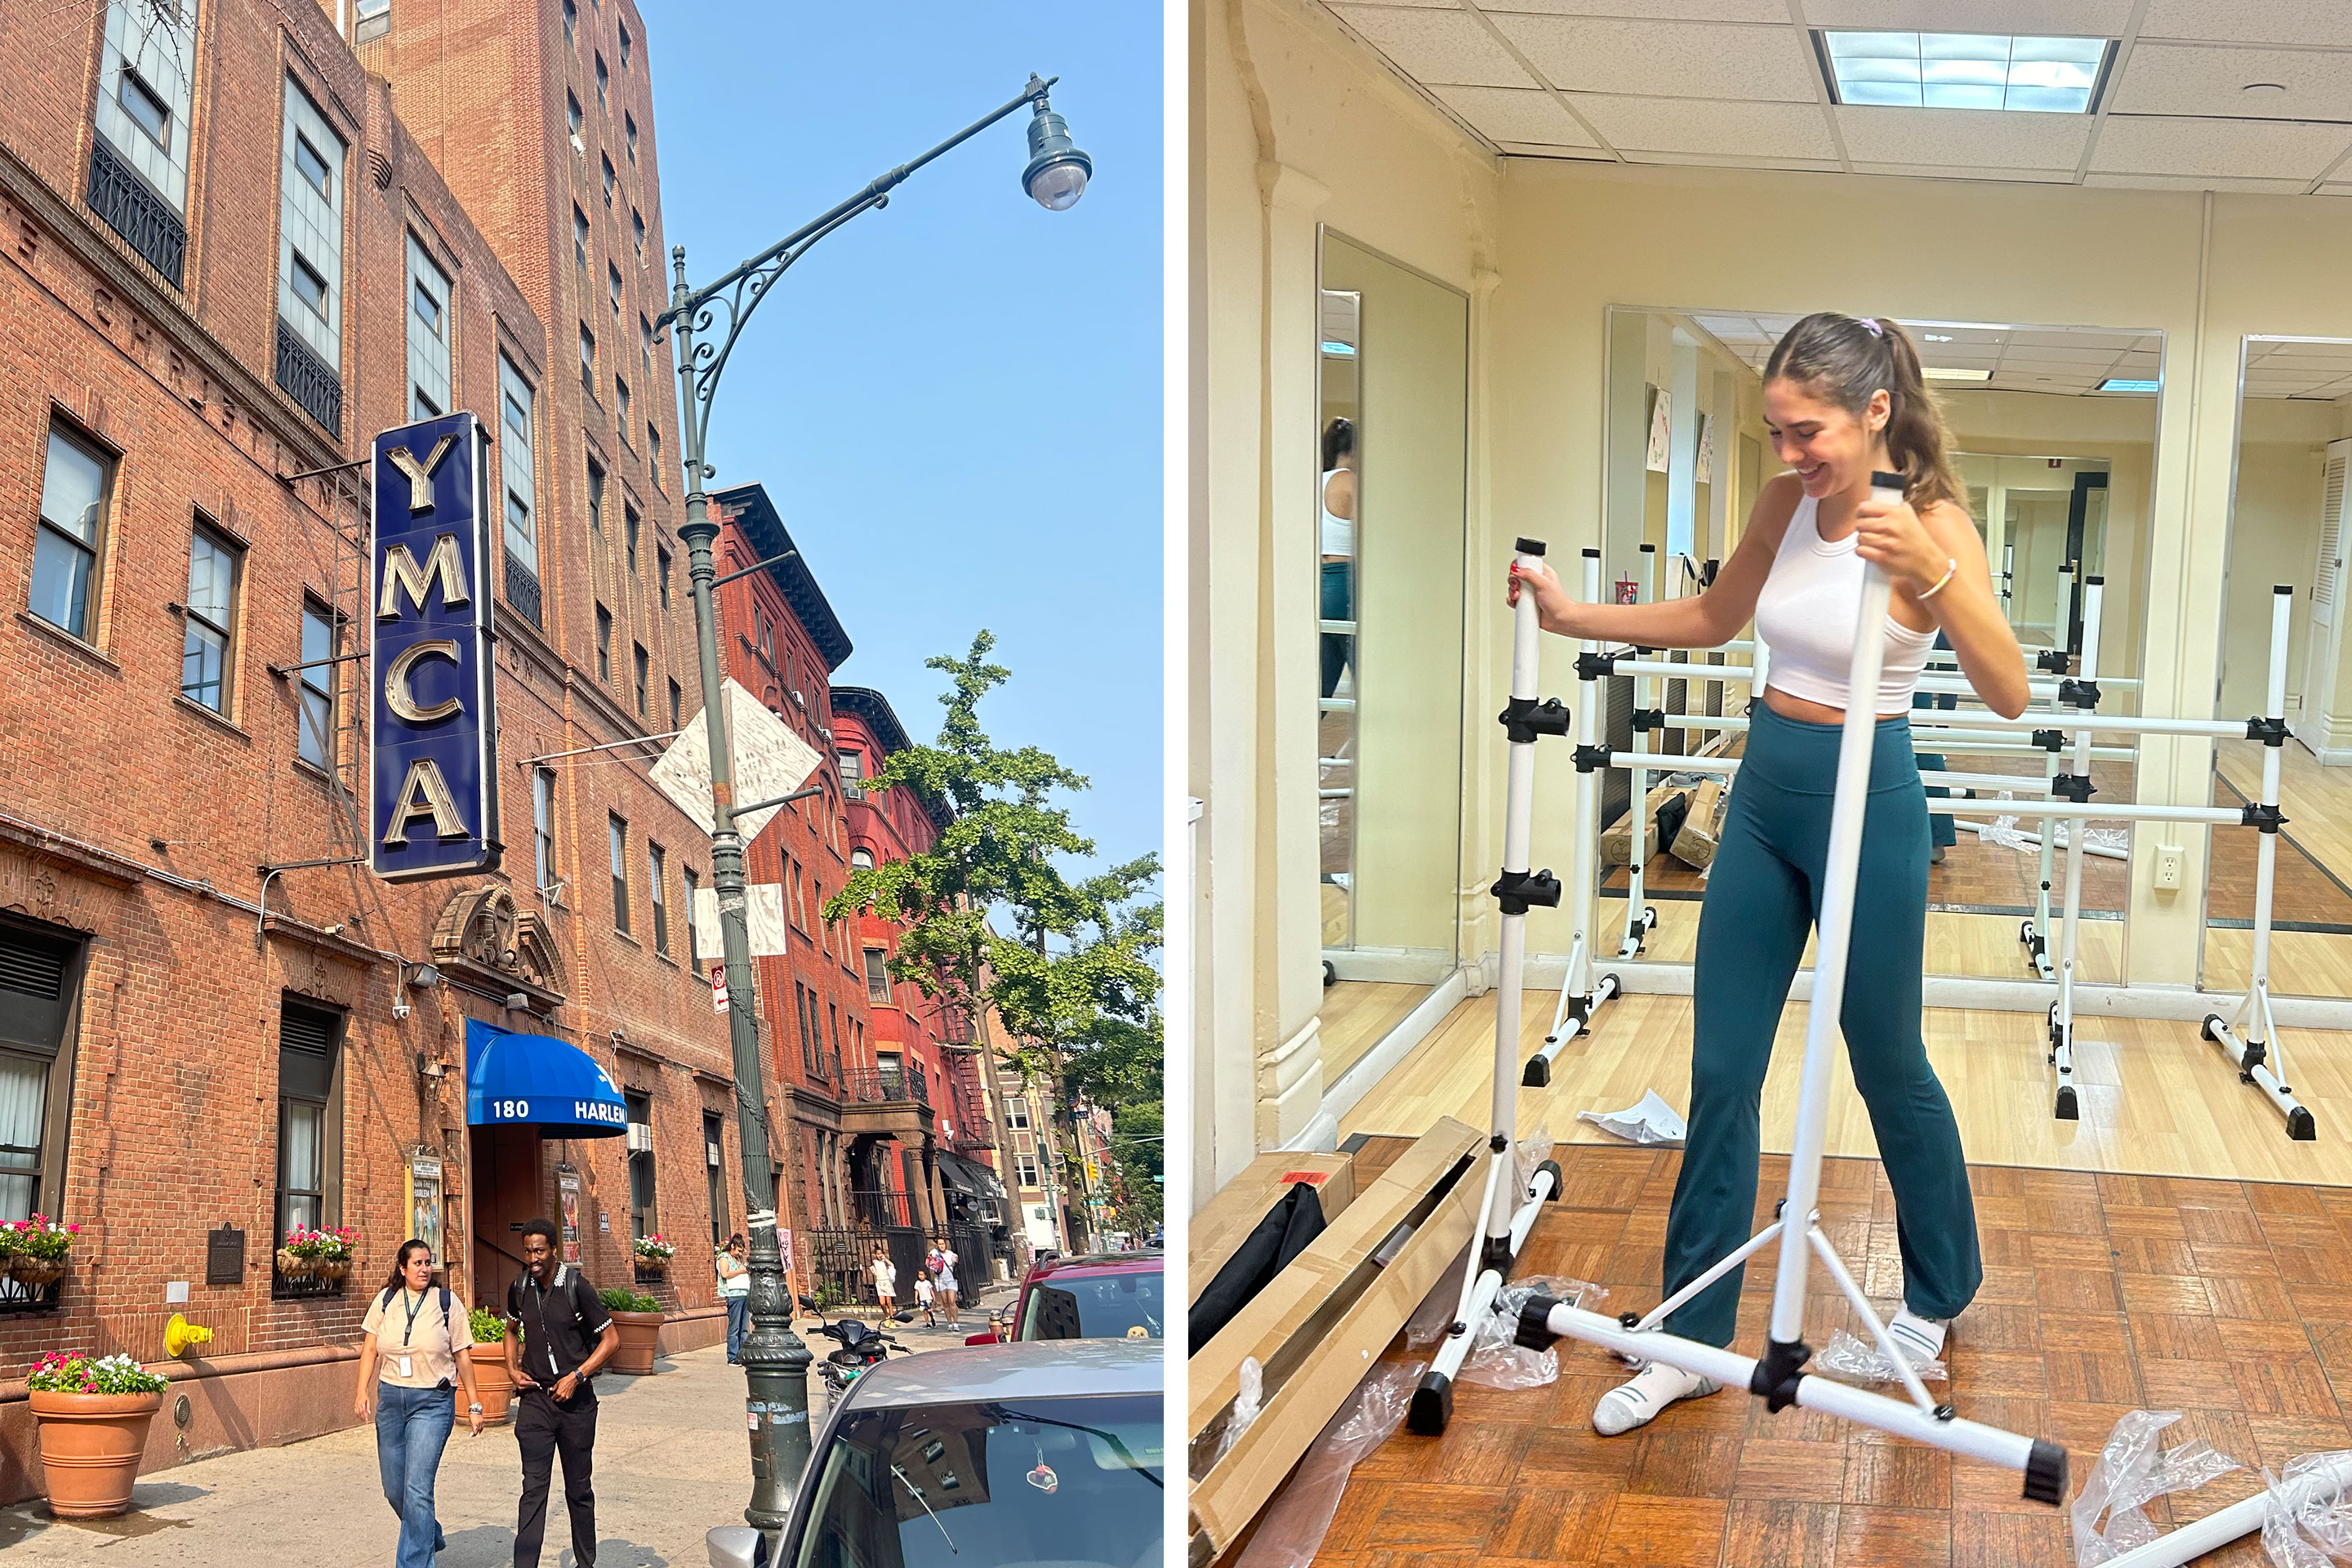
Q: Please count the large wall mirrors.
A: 3